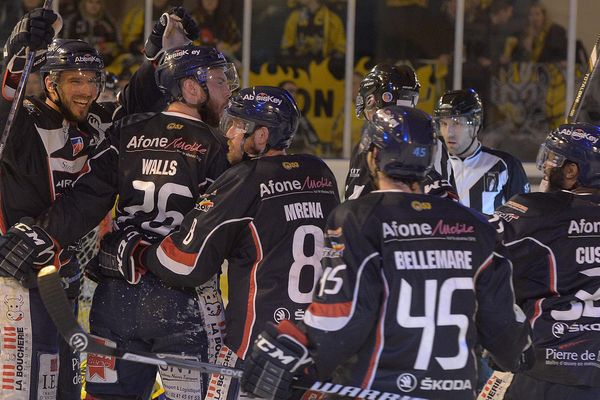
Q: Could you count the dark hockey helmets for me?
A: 7